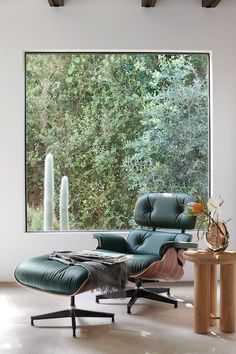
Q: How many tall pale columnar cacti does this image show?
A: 2